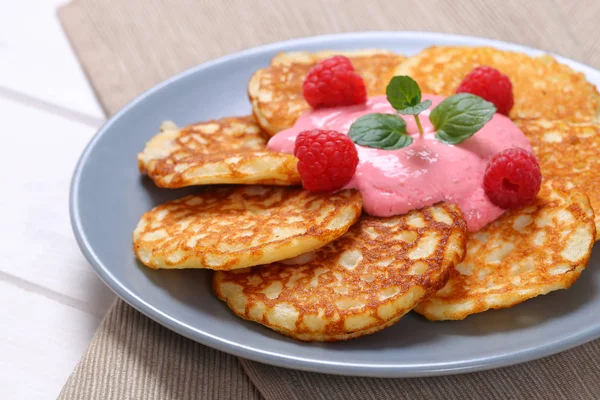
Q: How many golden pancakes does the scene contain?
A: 7